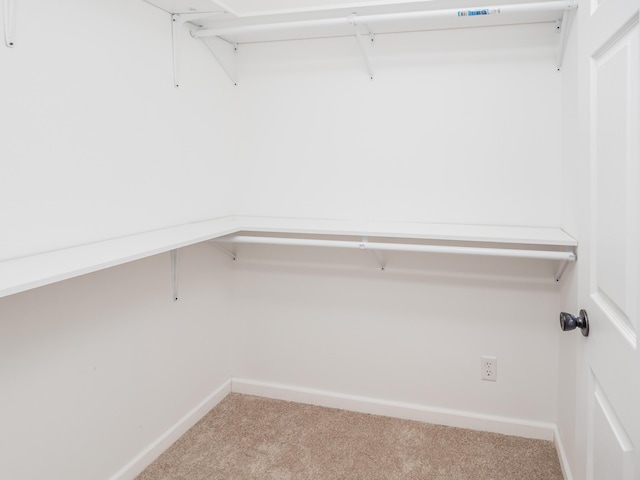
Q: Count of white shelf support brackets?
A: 9